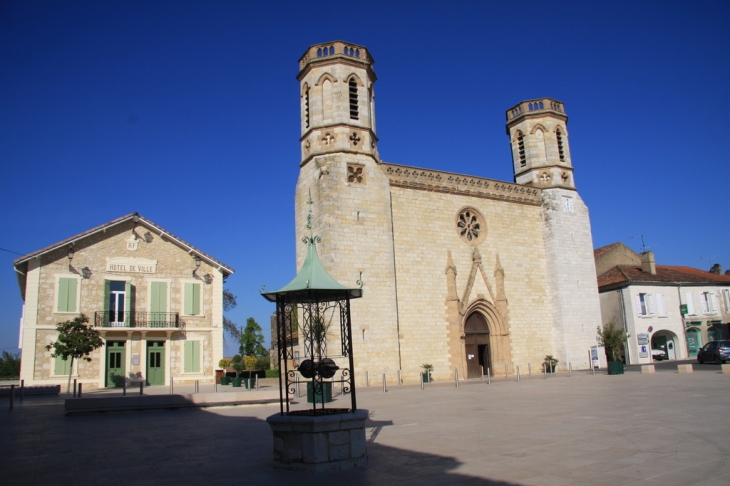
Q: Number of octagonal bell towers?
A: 2